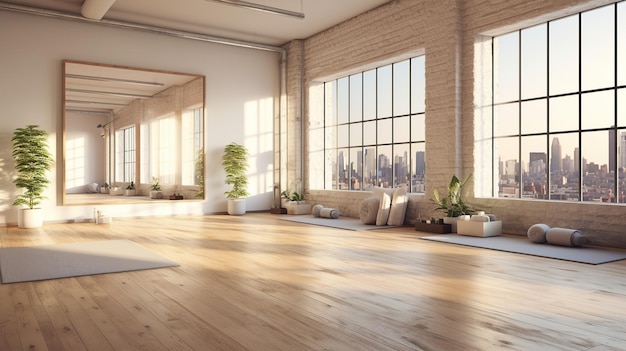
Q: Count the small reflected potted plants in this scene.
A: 3